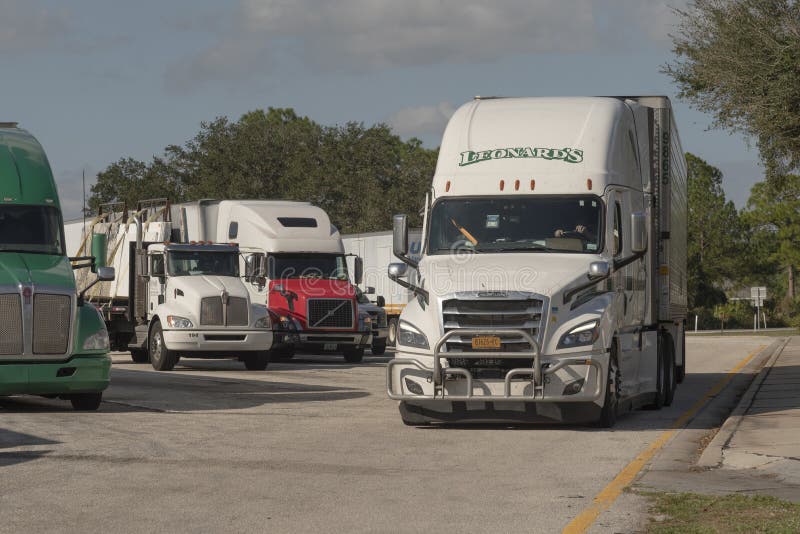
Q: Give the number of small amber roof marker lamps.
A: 10